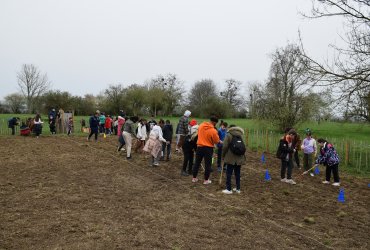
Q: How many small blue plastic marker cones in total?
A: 4